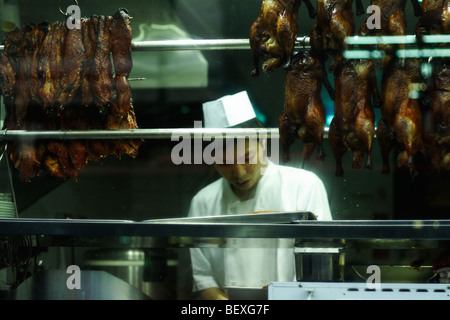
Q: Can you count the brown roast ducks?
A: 8